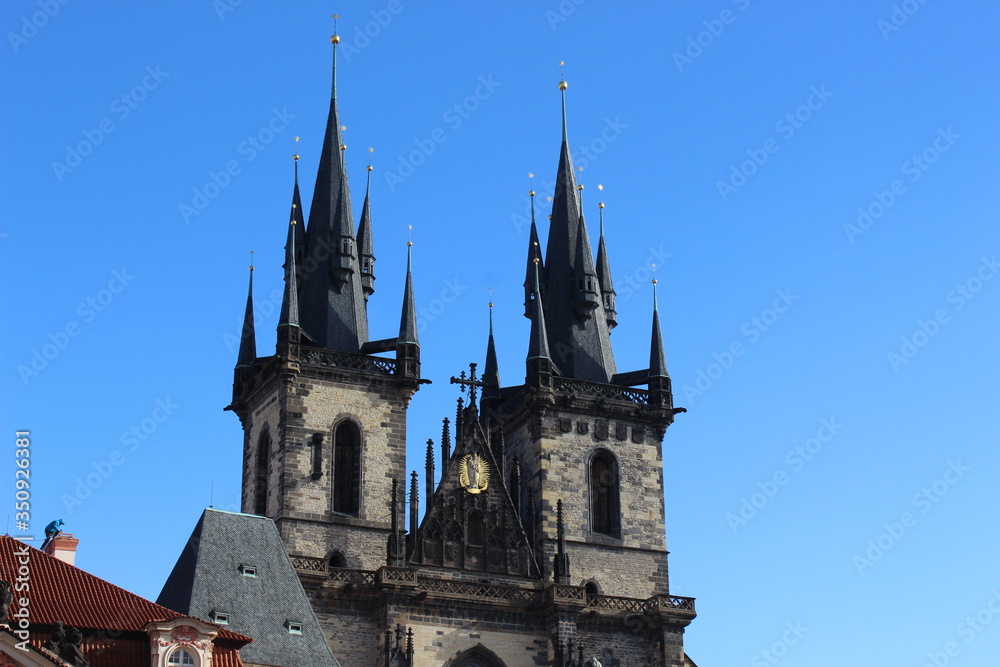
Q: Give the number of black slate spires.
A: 14